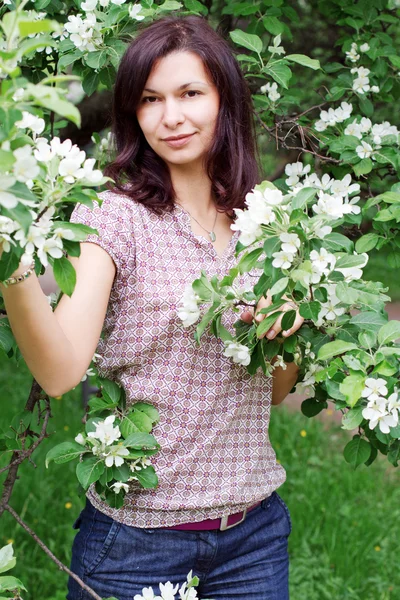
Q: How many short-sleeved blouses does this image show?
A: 1